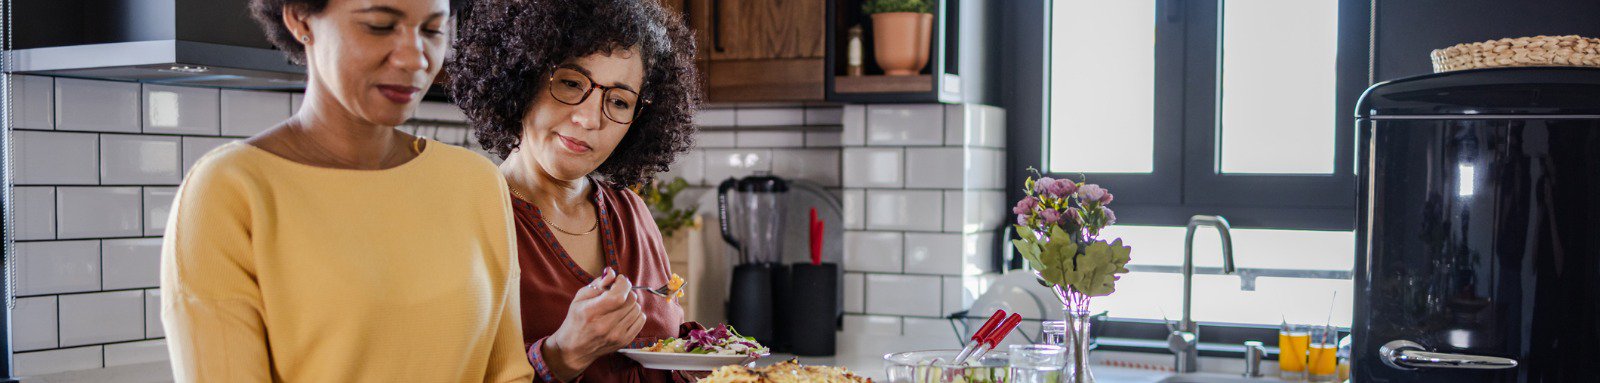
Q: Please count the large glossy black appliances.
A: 1